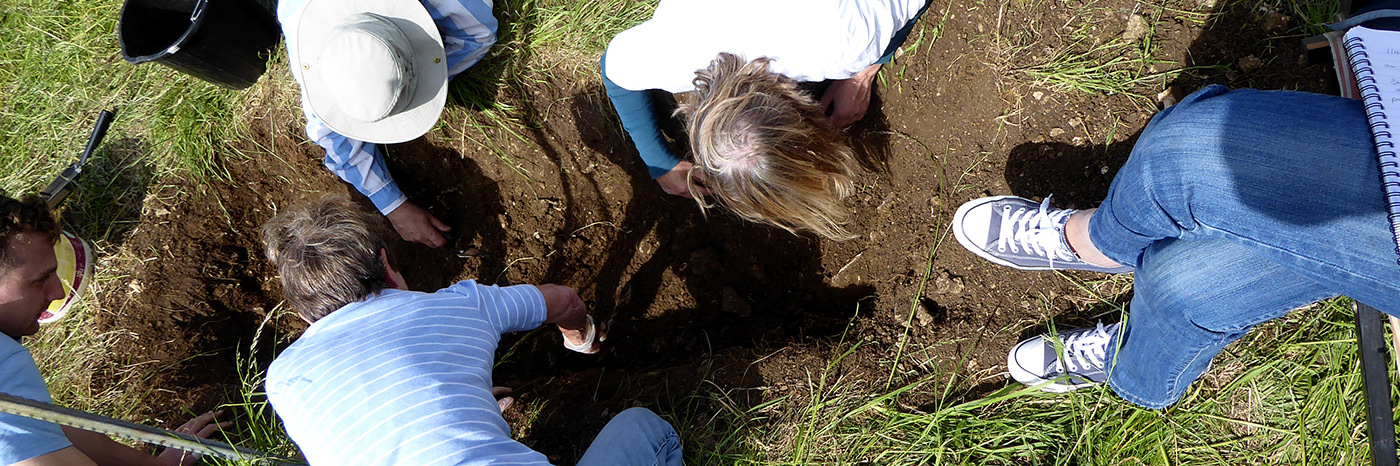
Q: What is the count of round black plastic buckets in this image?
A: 1